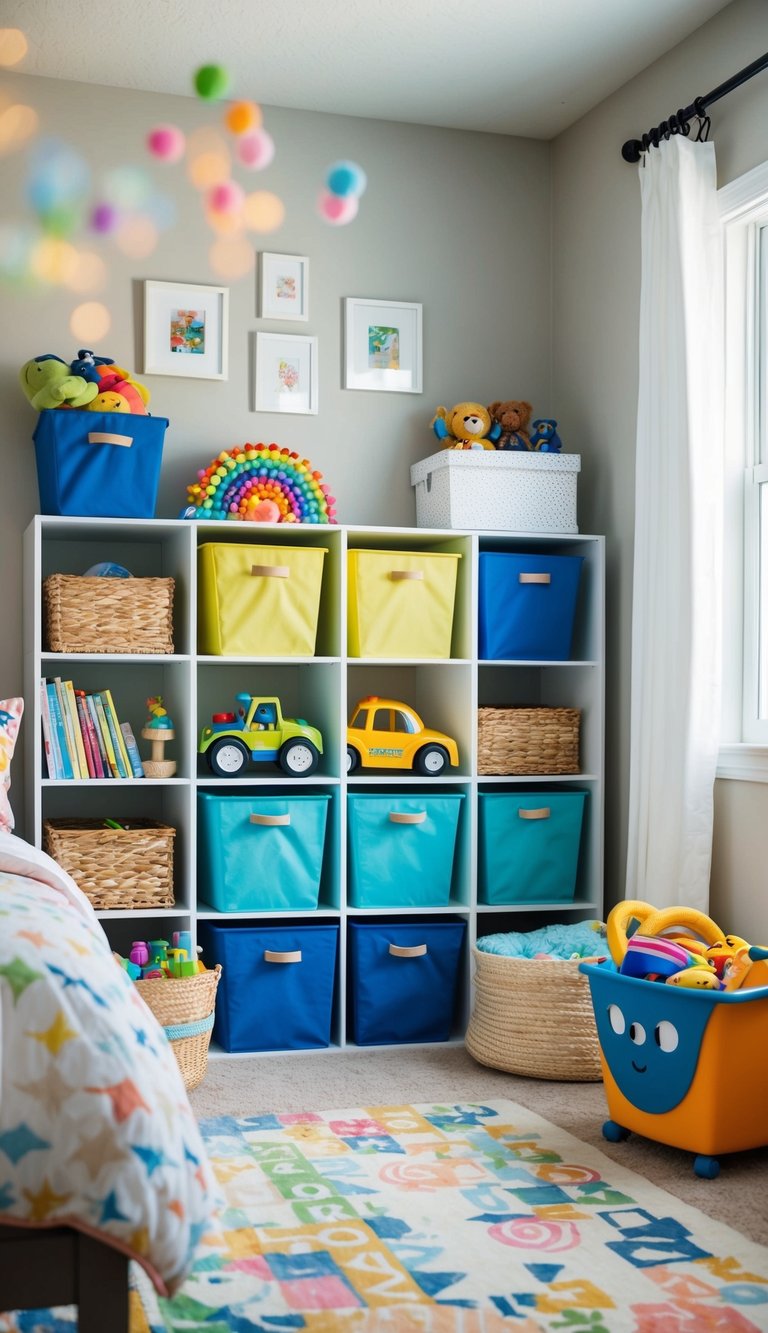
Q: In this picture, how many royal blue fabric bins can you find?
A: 4